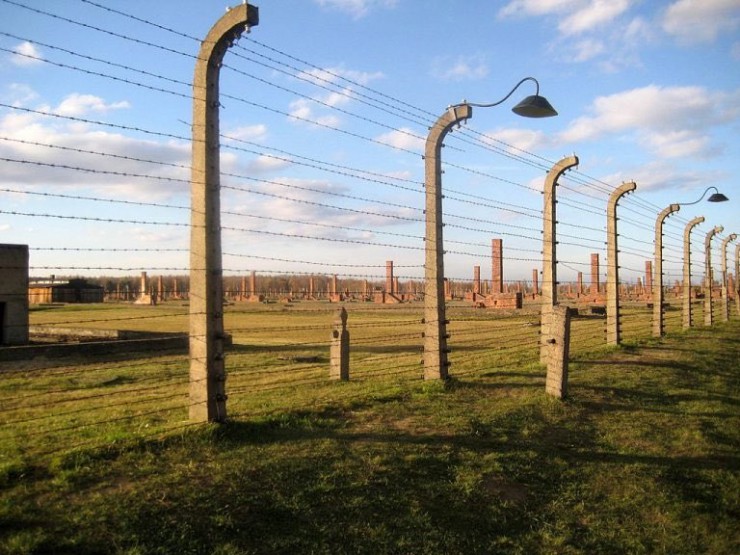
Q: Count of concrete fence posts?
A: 11